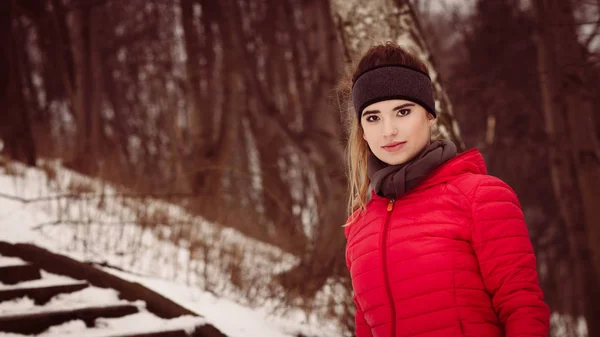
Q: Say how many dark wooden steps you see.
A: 4